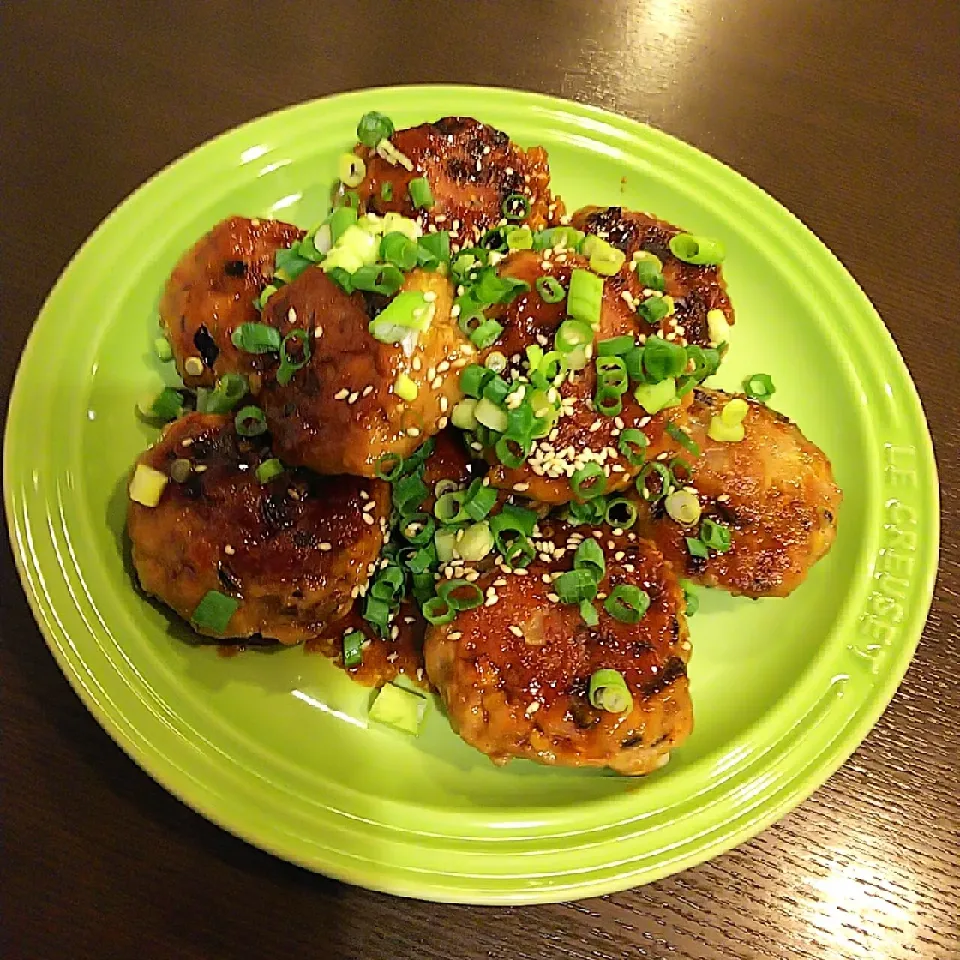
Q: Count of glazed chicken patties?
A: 8